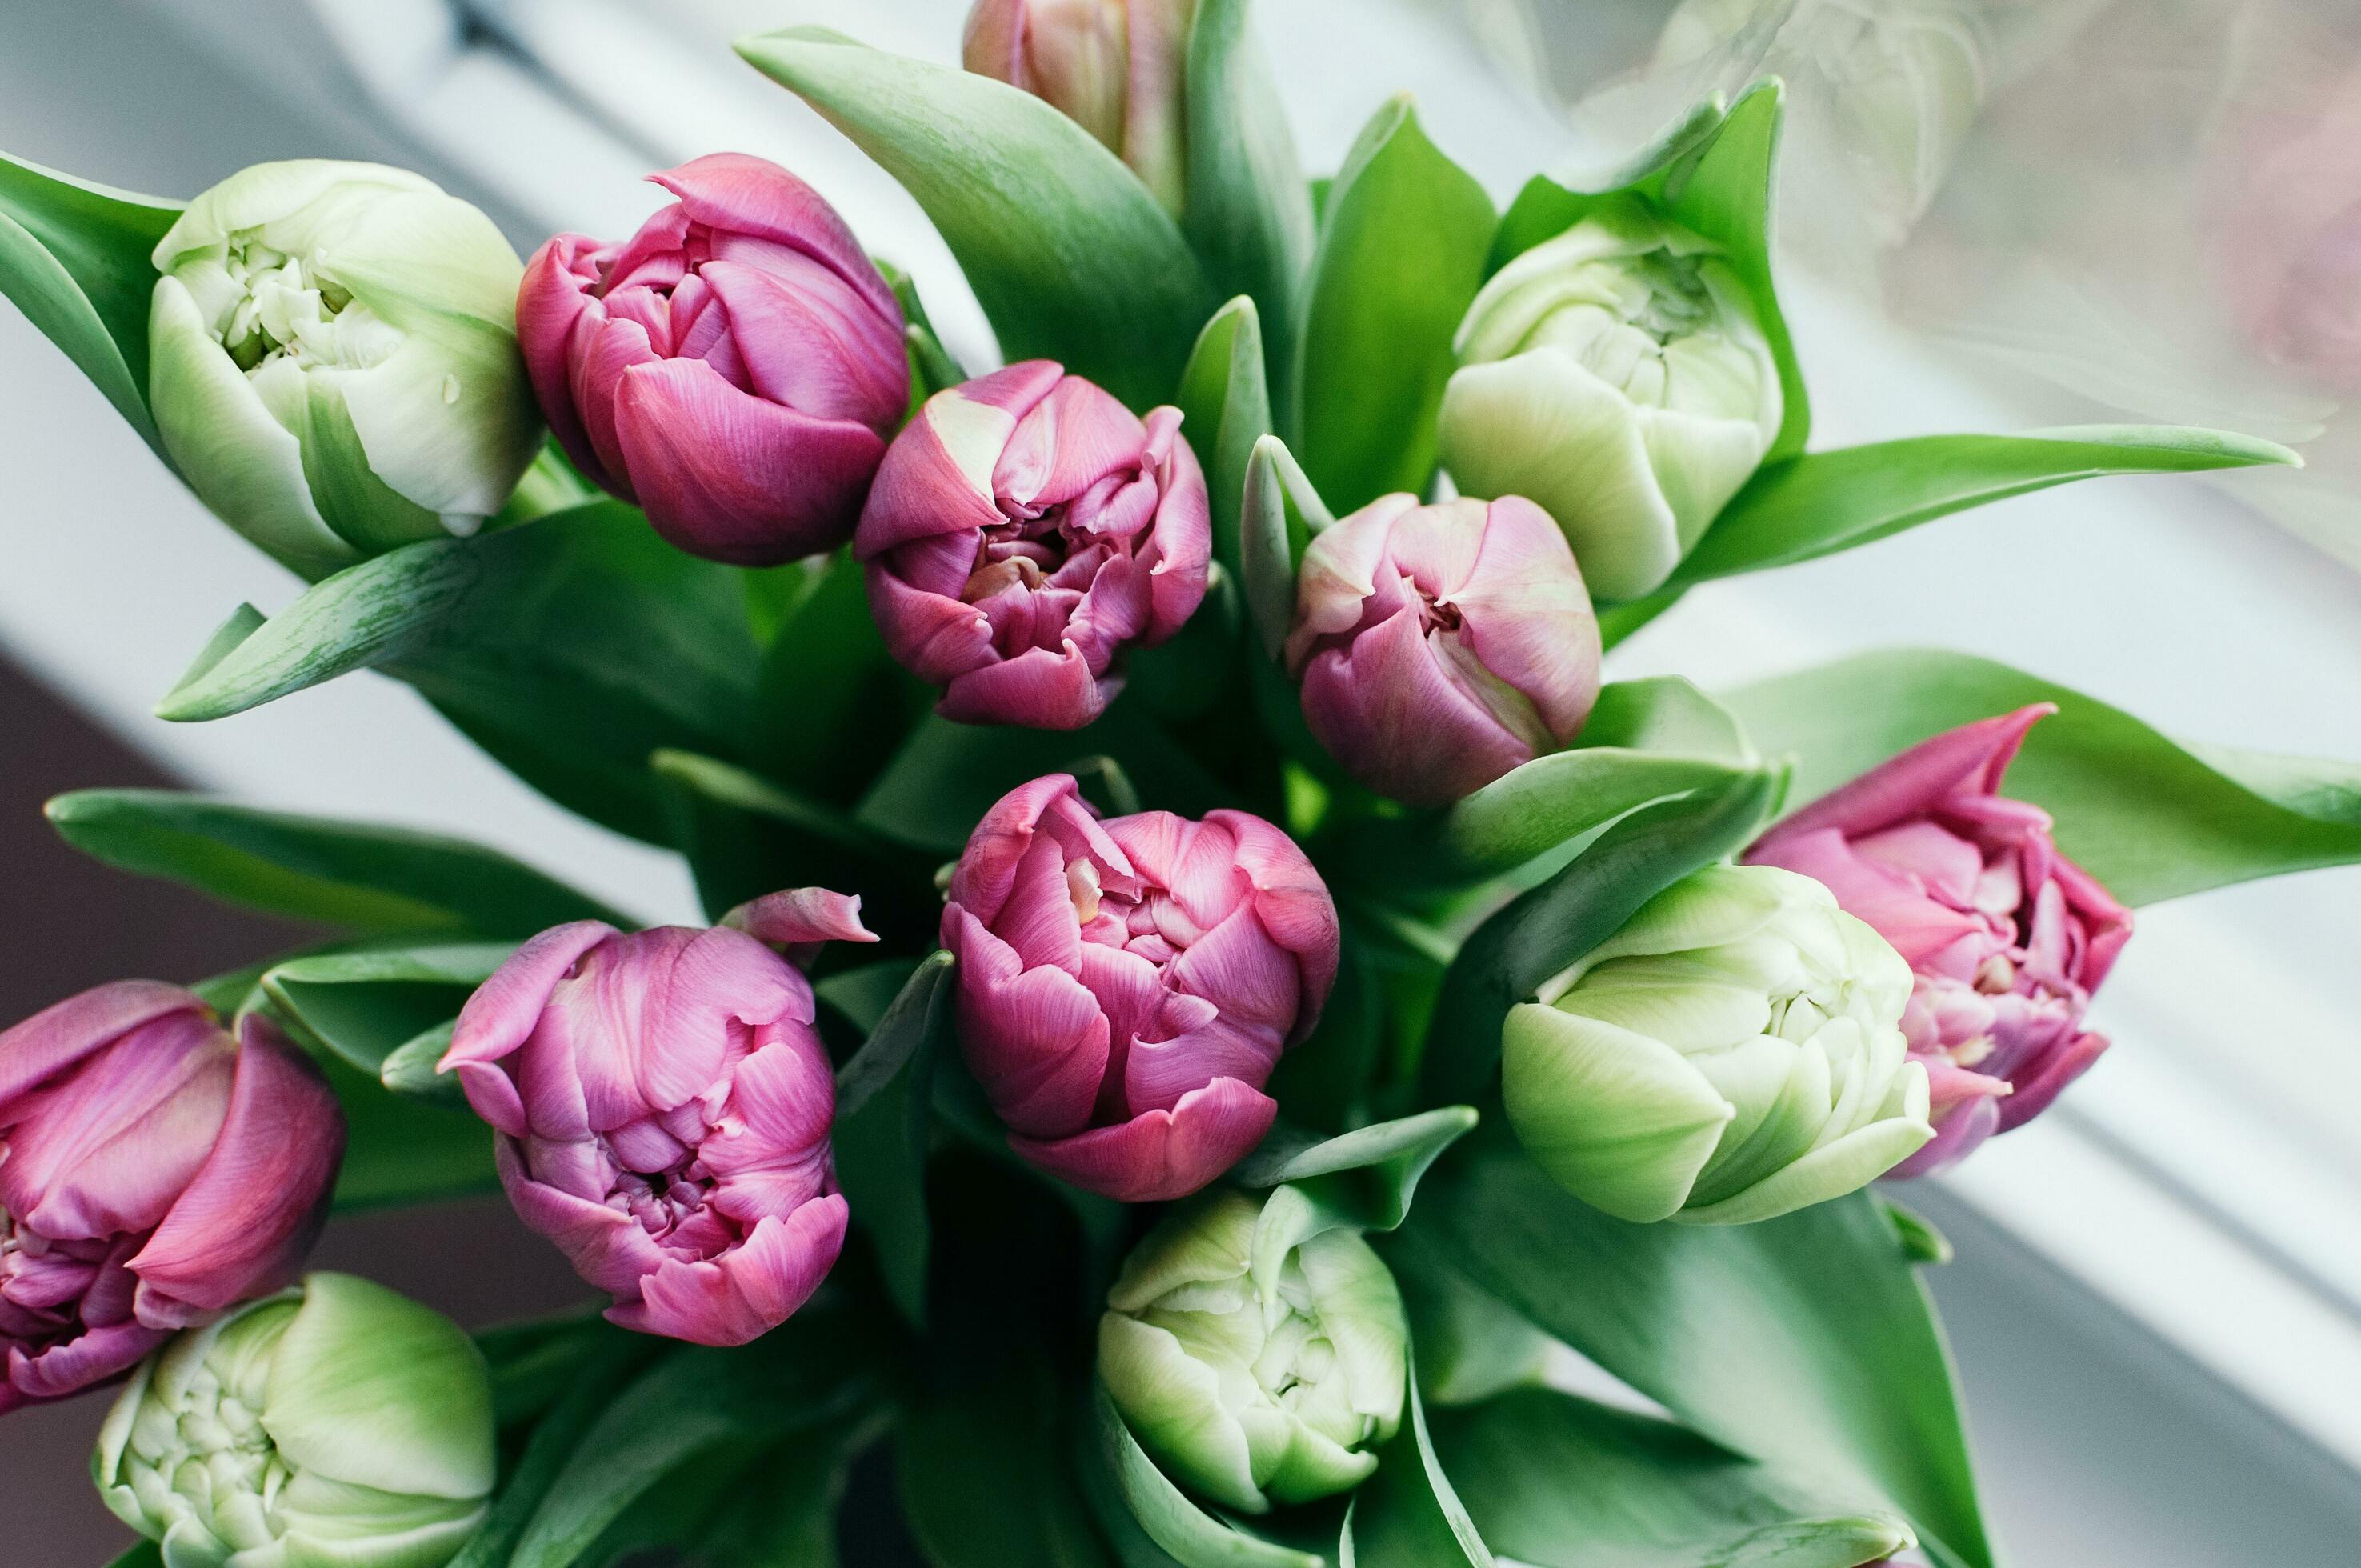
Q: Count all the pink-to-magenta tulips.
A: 8